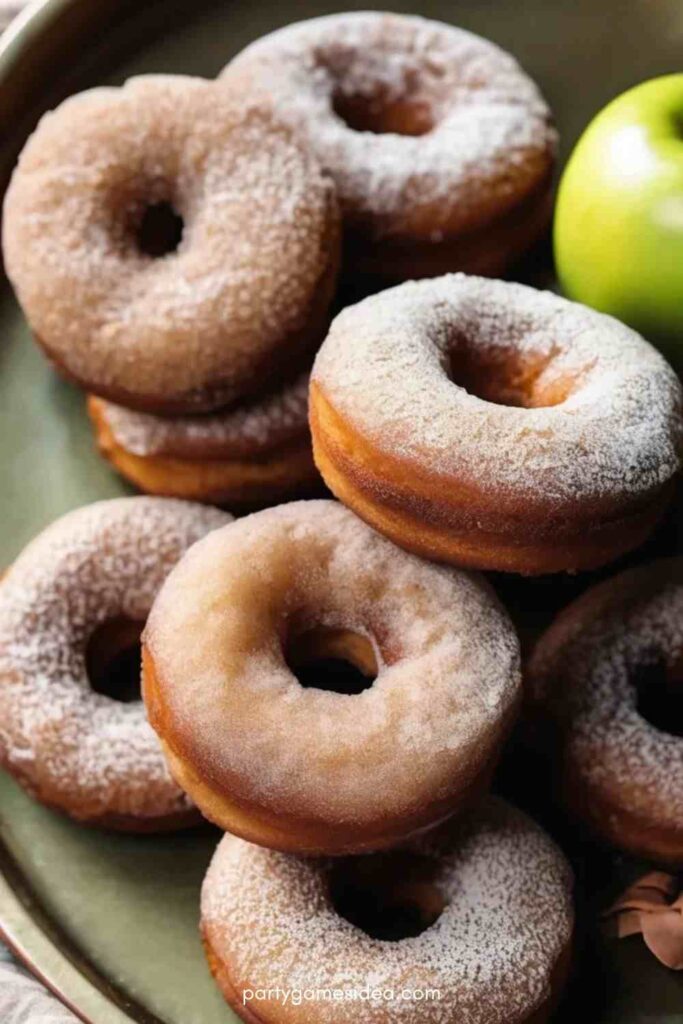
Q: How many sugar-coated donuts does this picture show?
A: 8